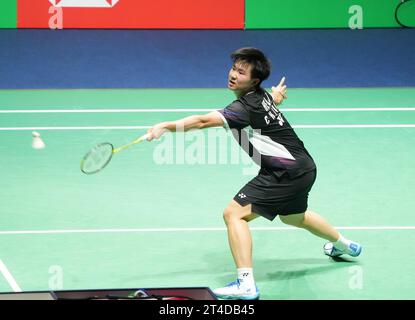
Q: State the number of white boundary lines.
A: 4